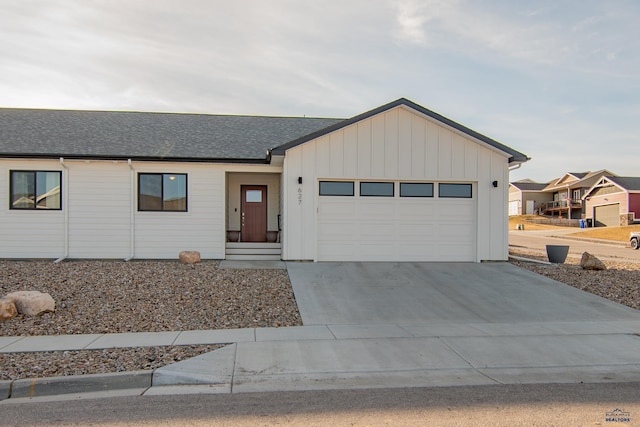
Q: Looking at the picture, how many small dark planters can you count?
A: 2